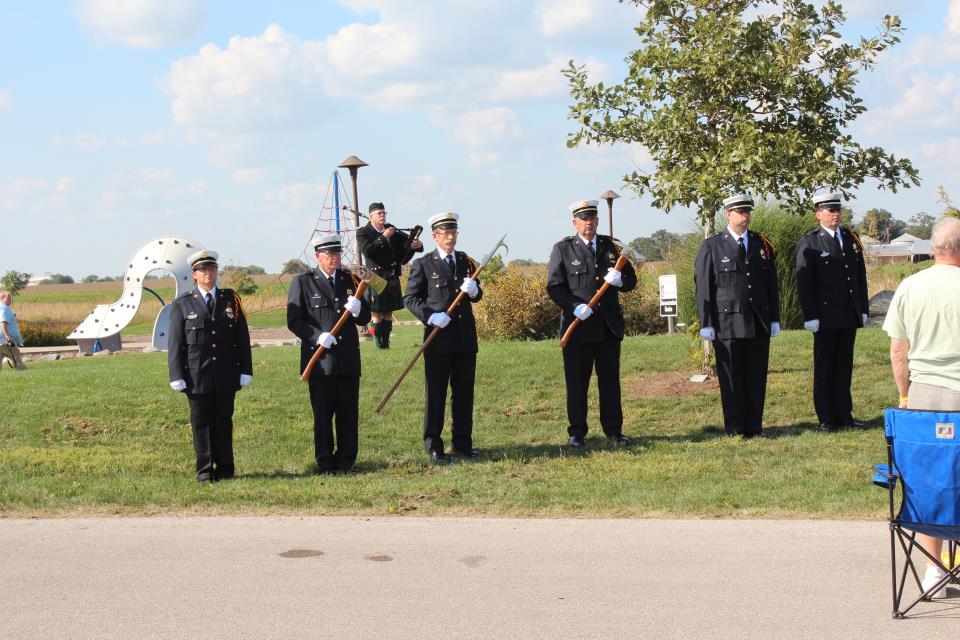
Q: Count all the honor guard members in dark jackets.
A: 6